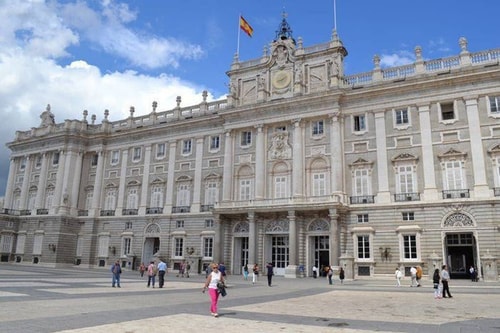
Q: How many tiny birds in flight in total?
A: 0